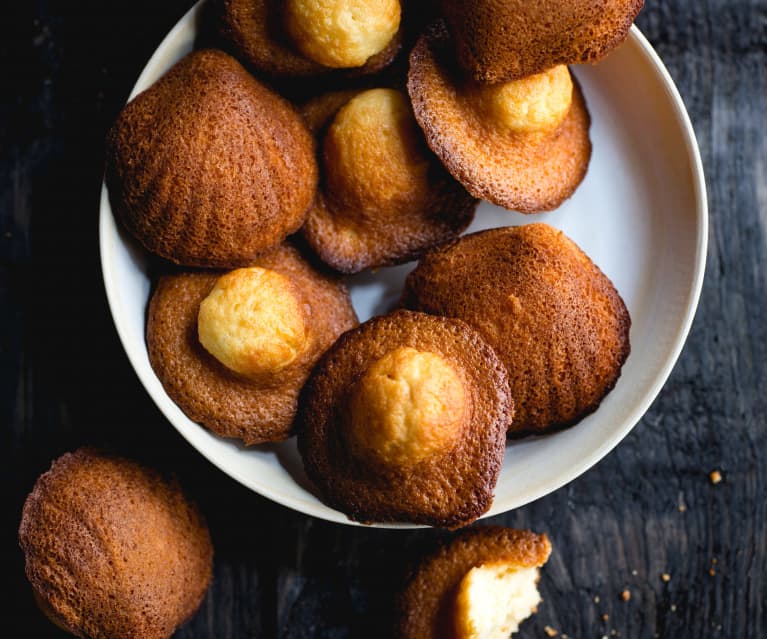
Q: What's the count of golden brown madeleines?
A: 10